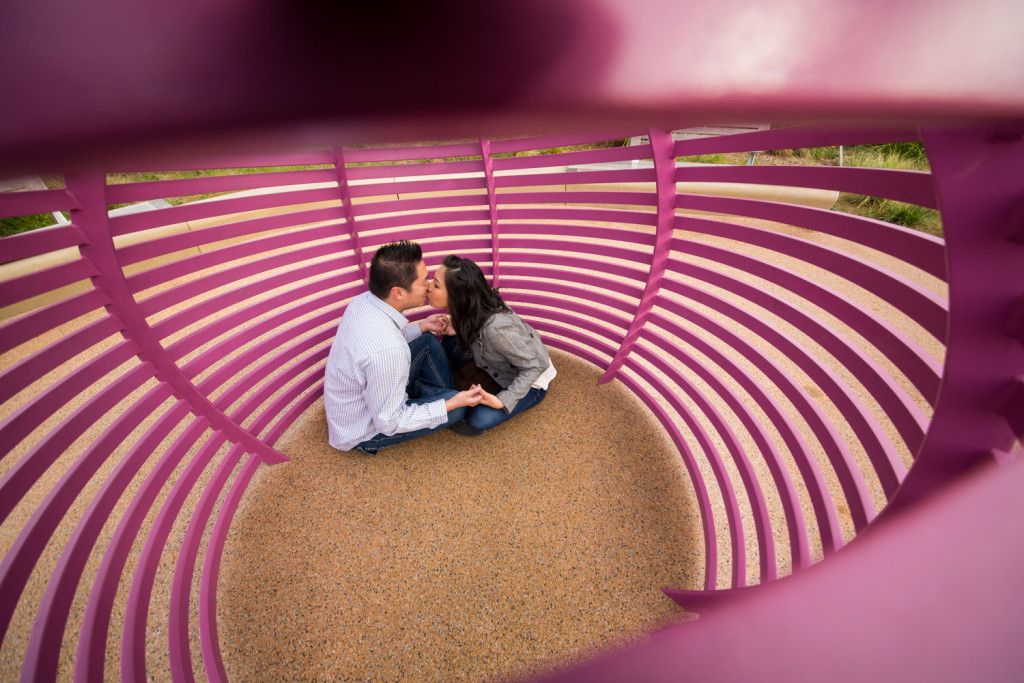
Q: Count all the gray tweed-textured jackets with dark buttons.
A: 1